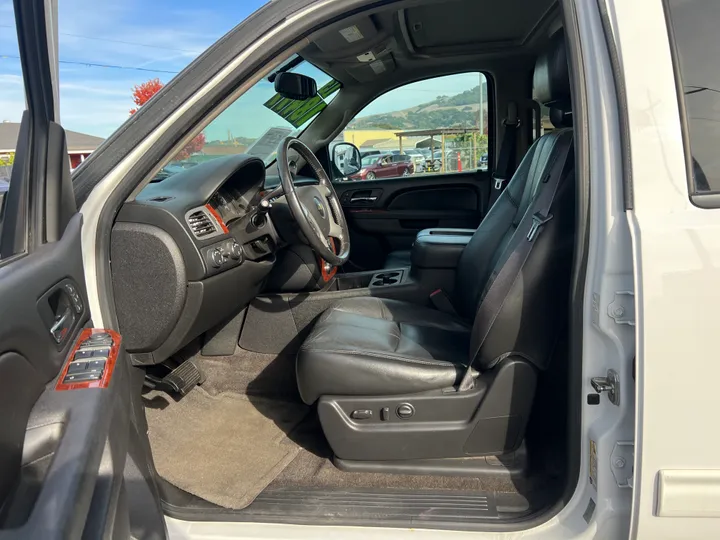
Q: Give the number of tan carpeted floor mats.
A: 1